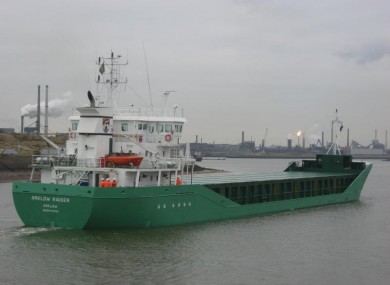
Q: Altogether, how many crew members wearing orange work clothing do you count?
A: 4